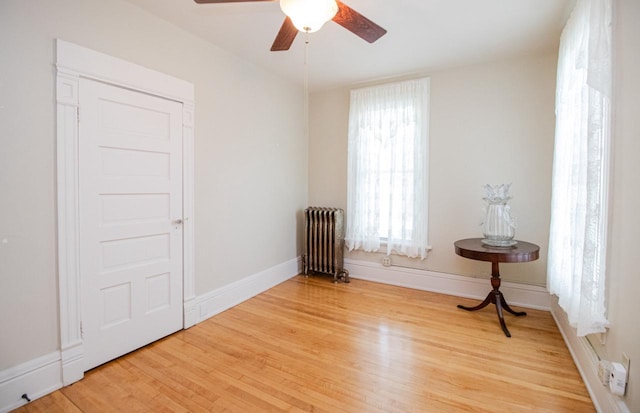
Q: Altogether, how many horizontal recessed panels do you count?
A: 4